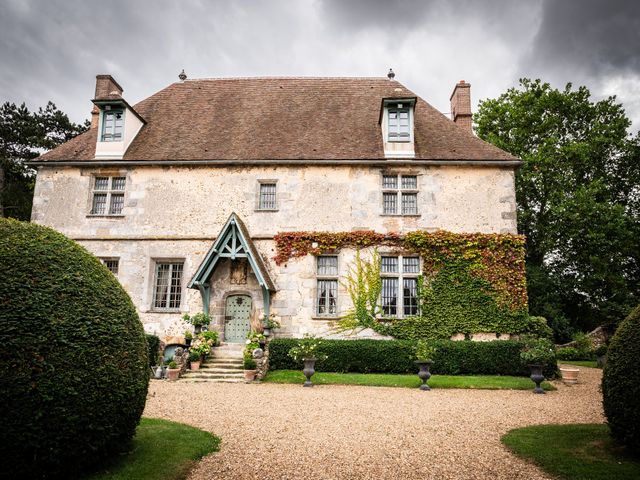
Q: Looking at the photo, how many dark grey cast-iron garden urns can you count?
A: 3